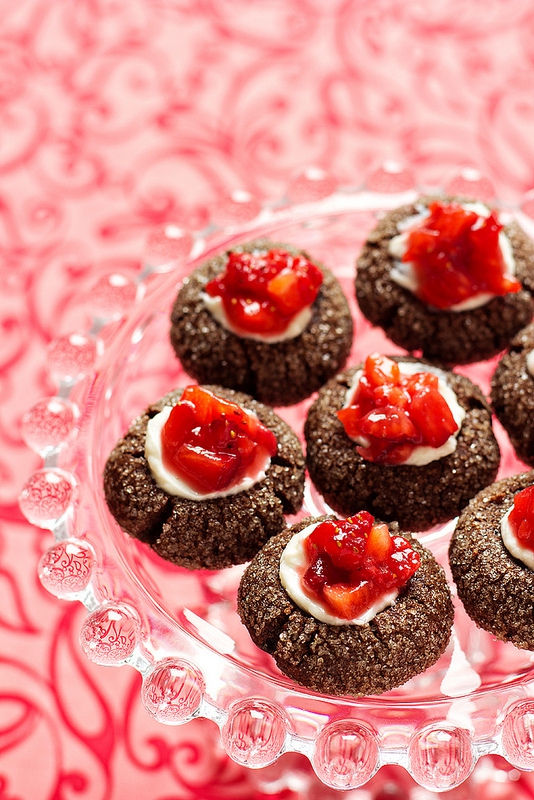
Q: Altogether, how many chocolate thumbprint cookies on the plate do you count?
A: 7